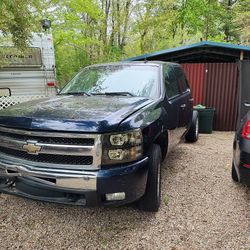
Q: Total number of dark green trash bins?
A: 1